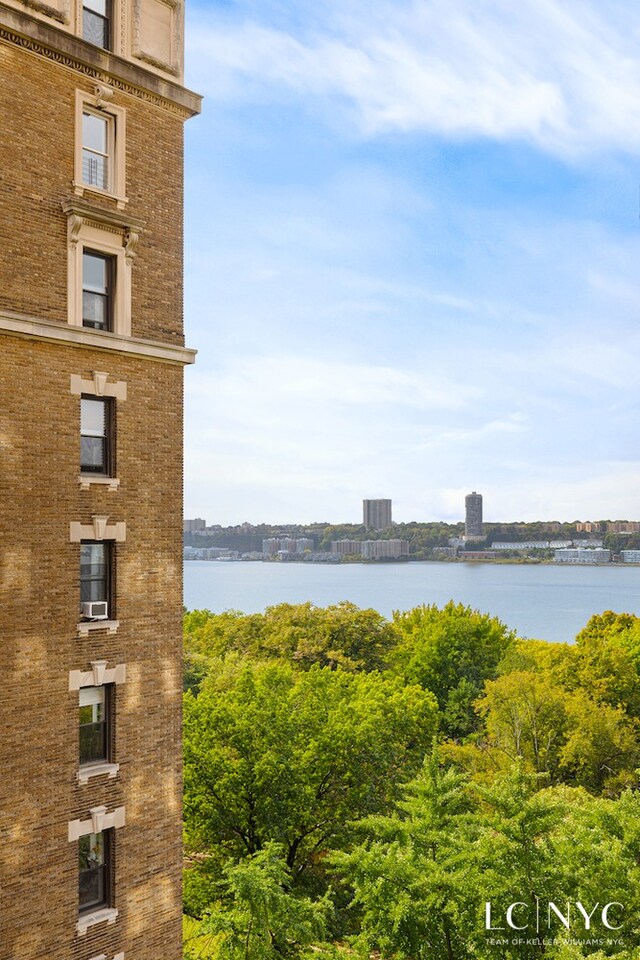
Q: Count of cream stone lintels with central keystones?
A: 4